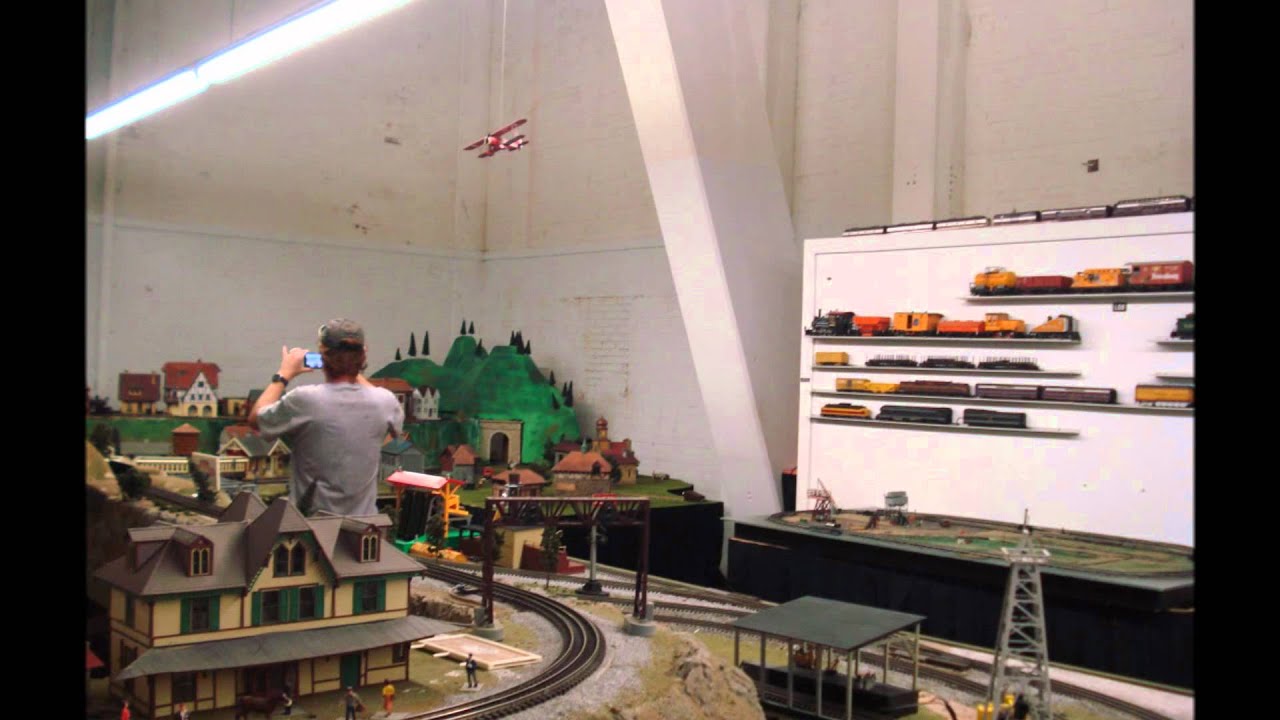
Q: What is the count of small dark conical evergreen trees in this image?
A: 14